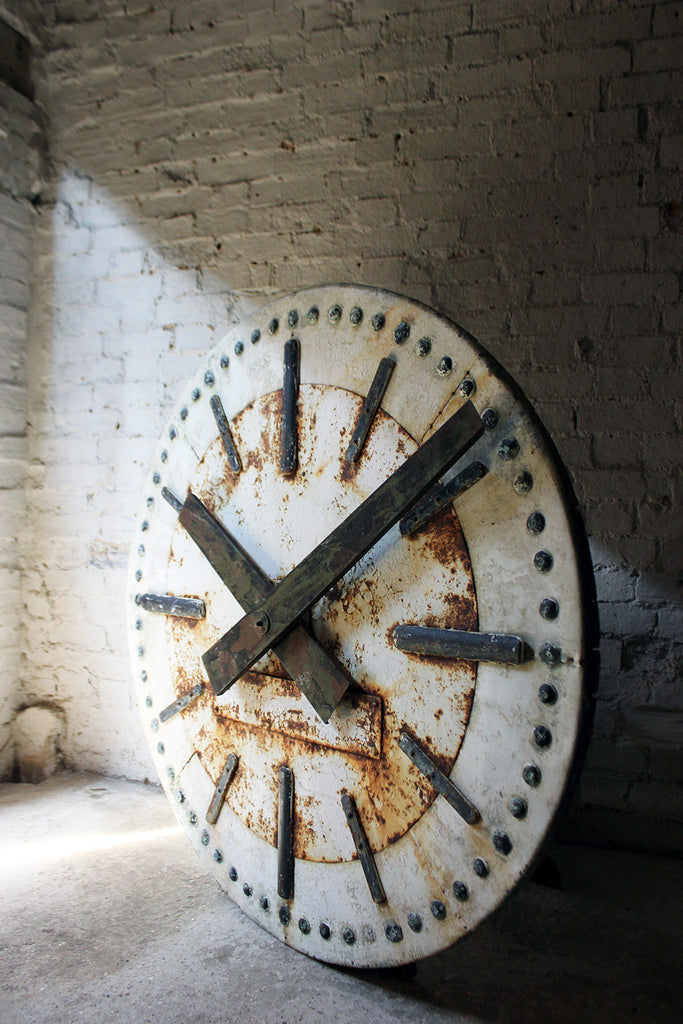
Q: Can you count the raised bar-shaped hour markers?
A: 12